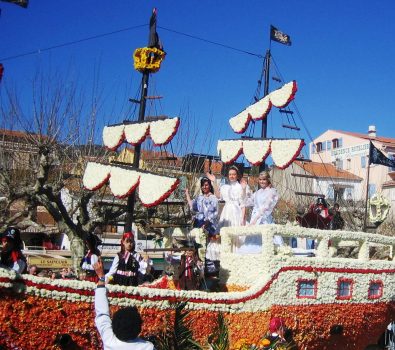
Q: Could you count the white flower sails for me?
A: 4